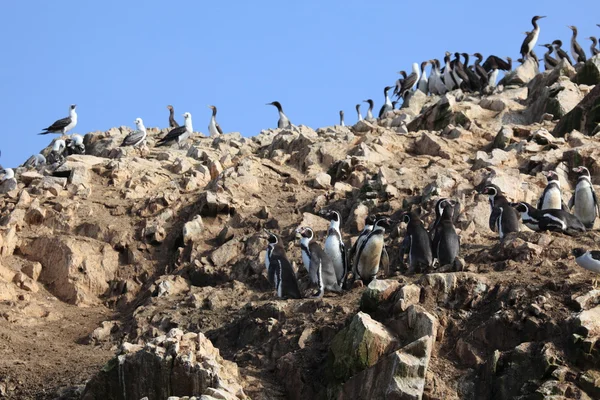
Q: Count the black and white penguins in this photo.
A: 12